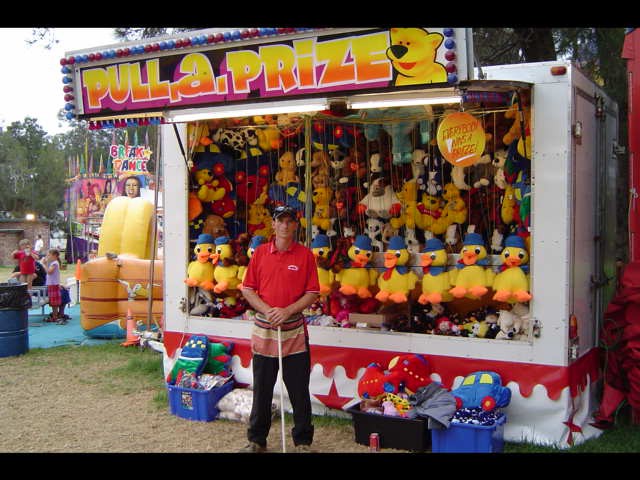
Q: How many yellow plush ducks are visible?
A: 9